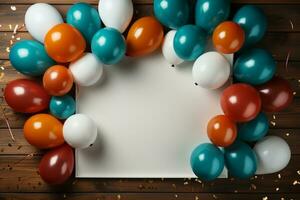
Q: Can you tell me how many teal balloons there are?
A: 12